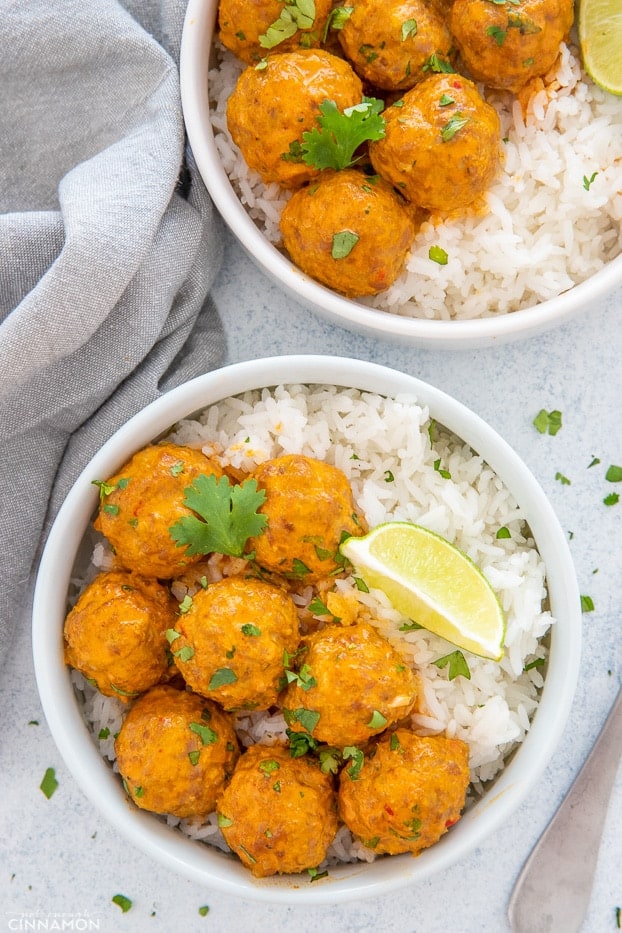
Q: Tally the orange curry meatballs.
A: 14